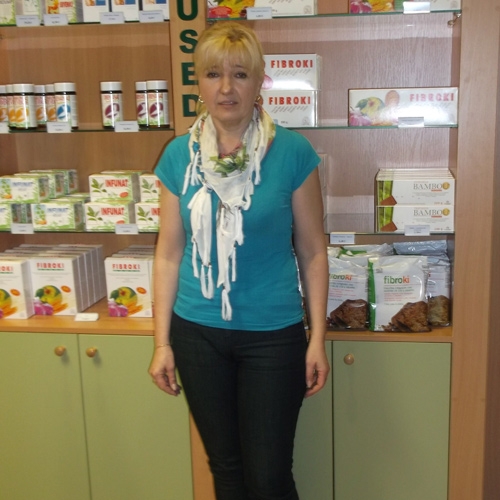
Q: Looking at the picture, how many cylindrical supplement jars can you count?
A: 9